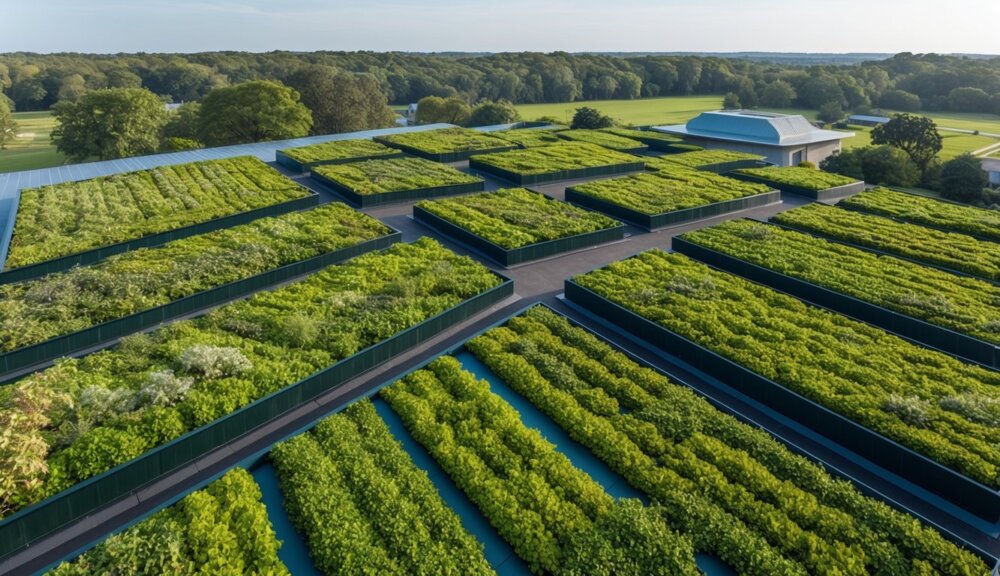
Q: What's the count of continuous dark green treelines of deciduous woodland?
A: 1